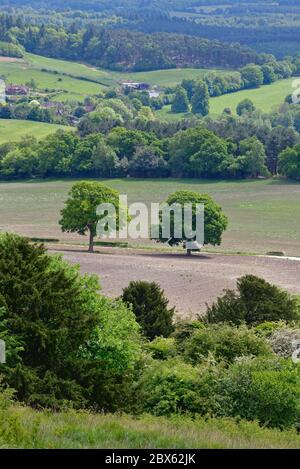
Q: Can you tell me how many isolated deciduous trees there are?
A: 2